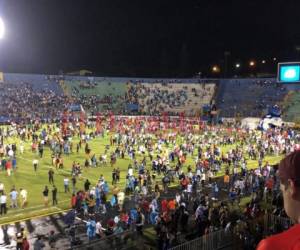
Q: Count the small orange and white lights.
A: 5